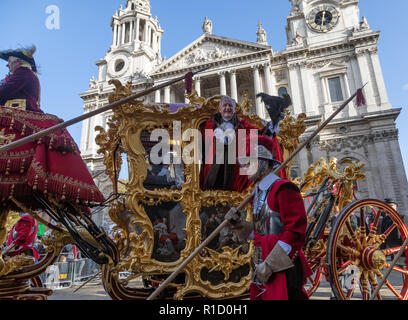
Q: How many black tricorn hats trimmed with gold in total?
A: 1